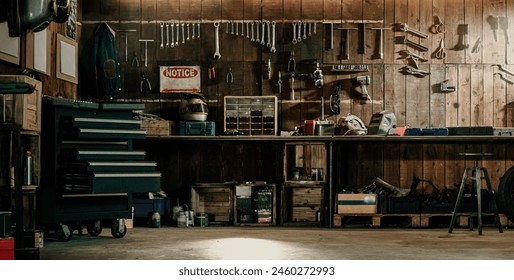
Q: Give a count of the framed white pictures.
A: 3